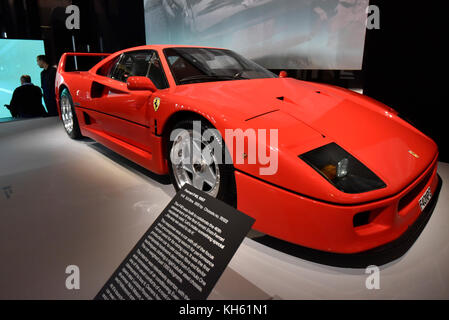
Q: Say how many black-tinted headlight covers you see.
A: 1